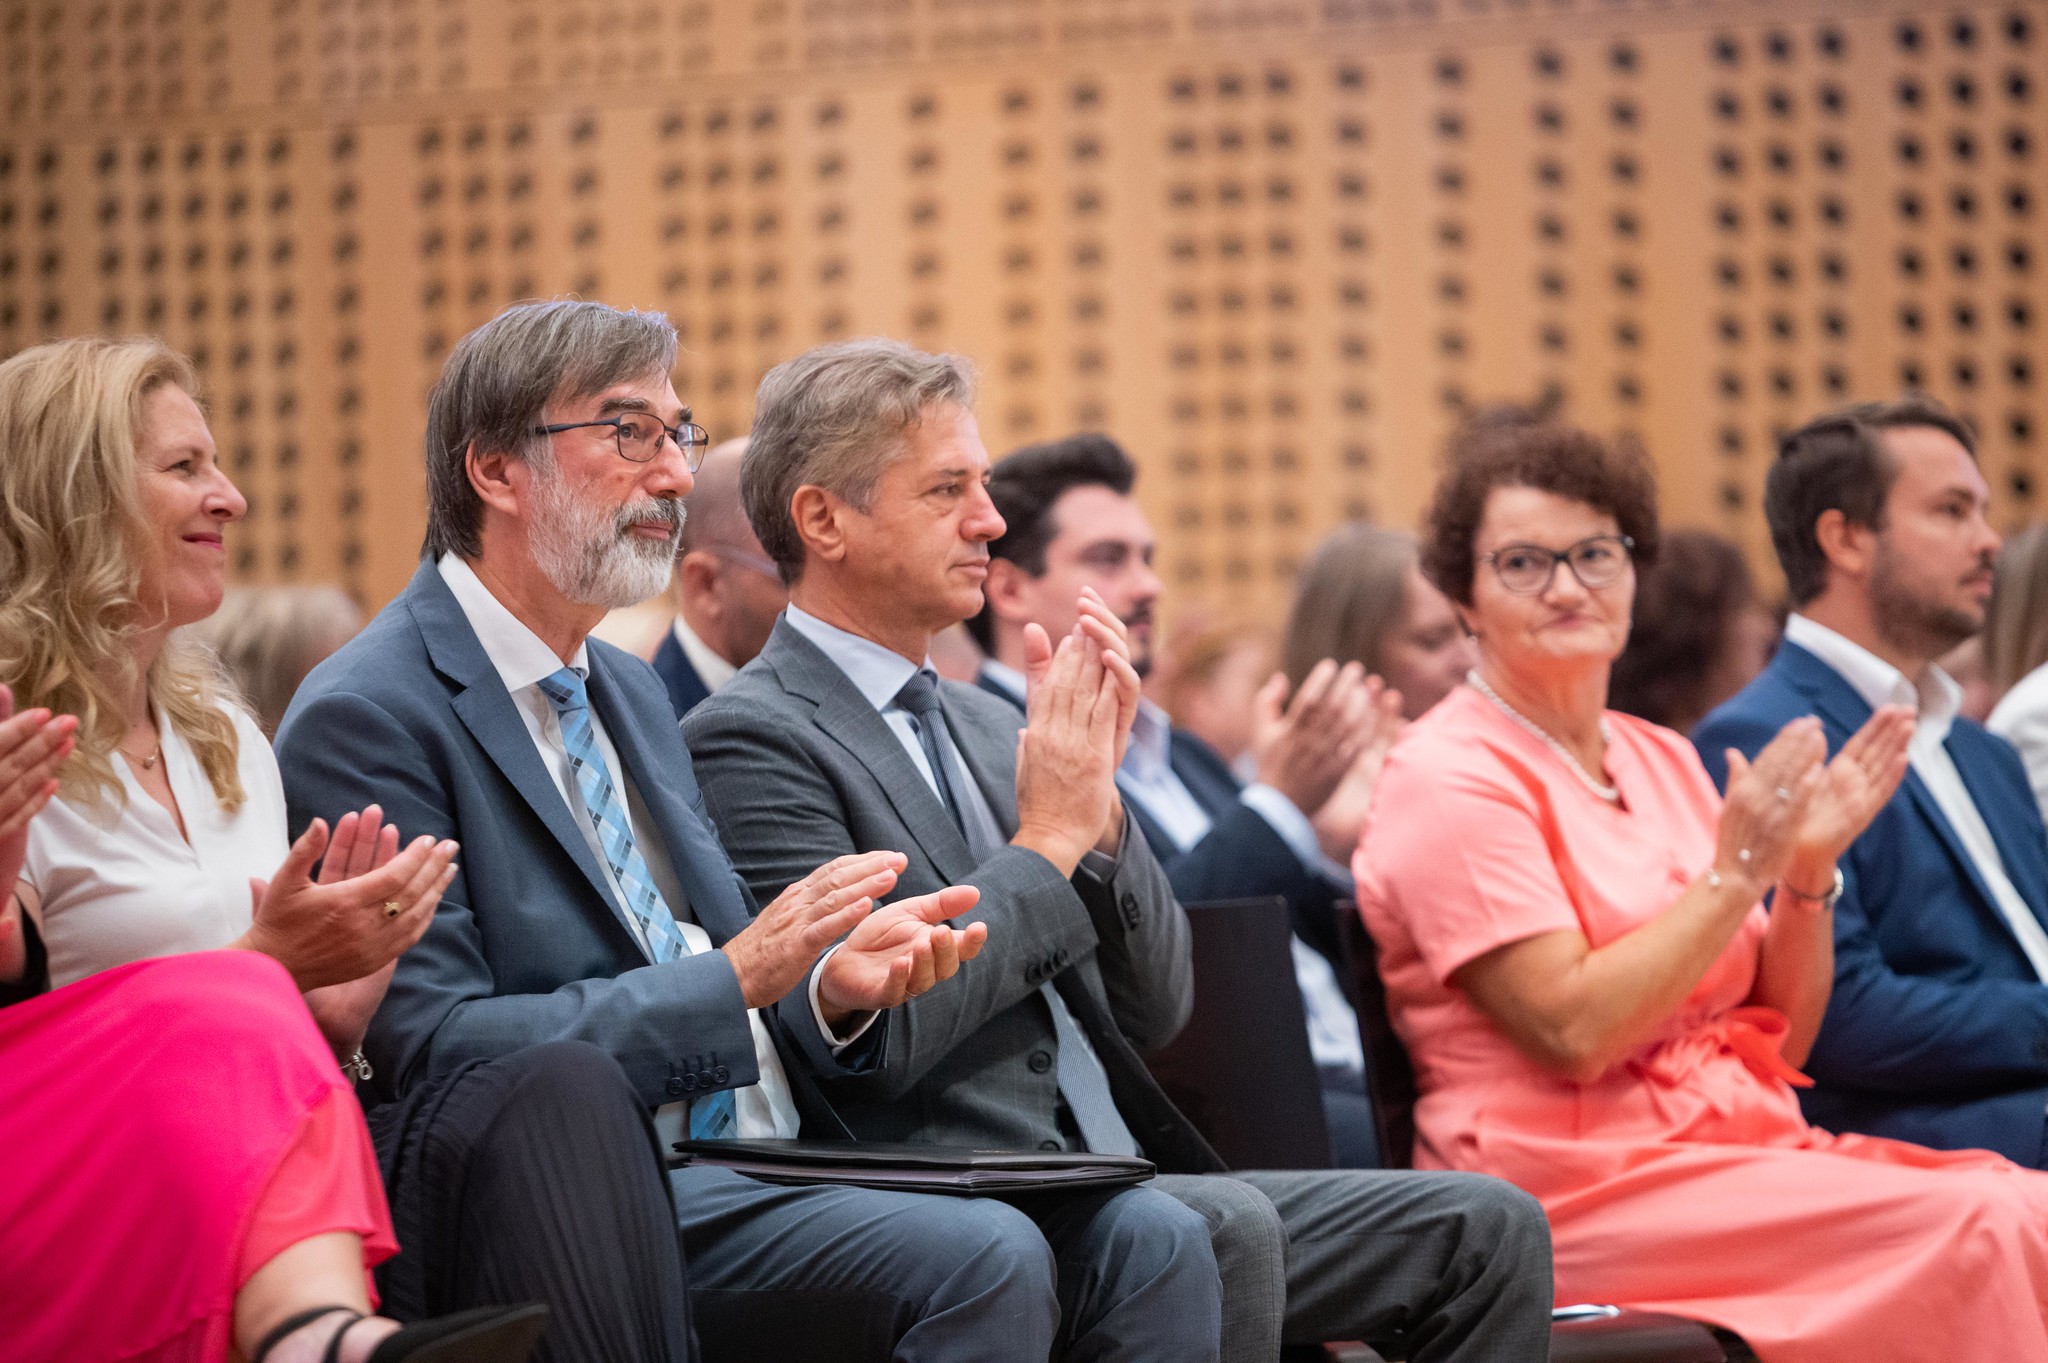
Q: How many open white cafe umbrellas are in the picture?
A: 0